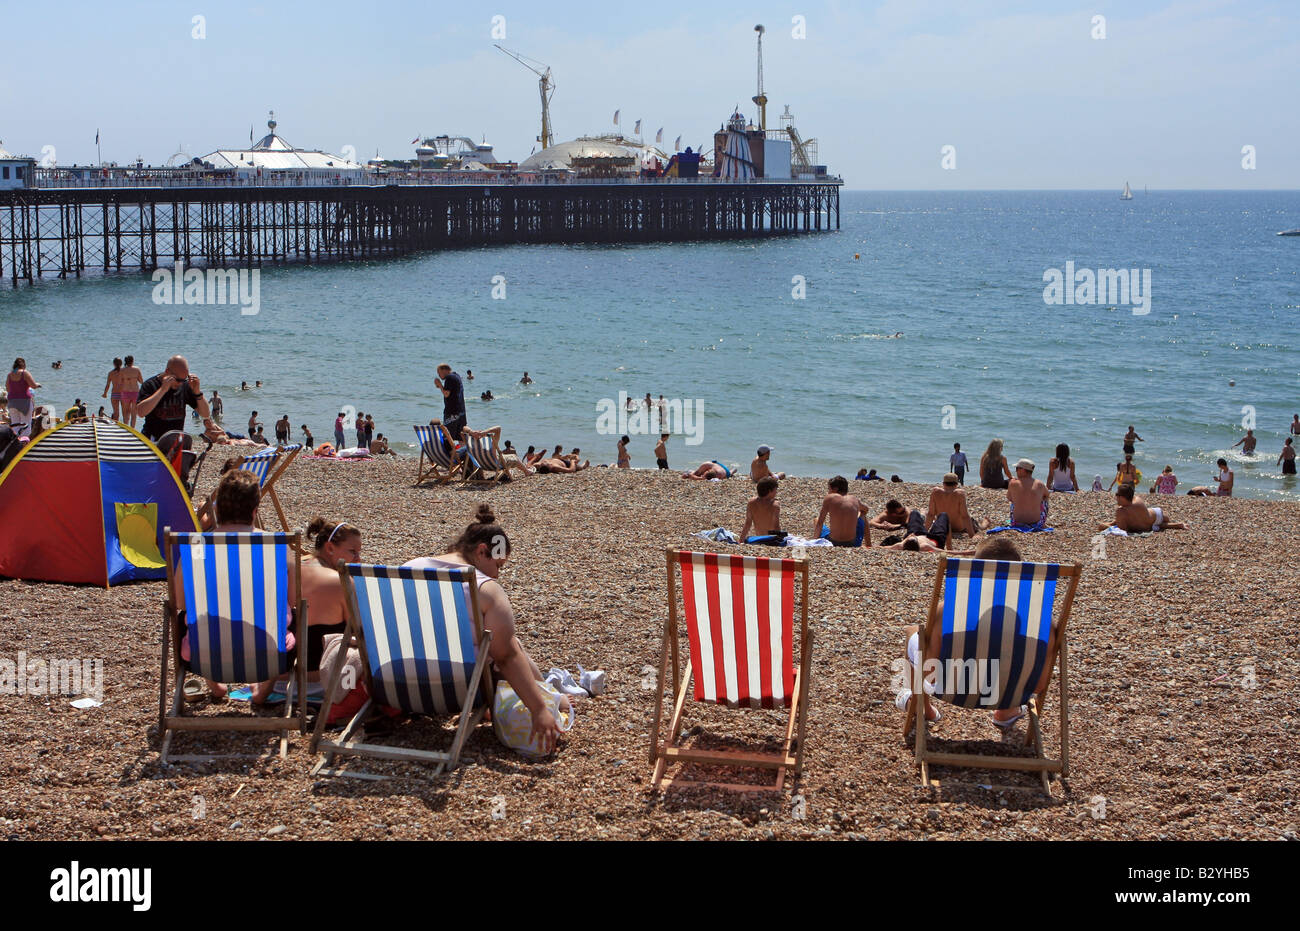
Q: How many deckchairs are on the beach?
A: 8